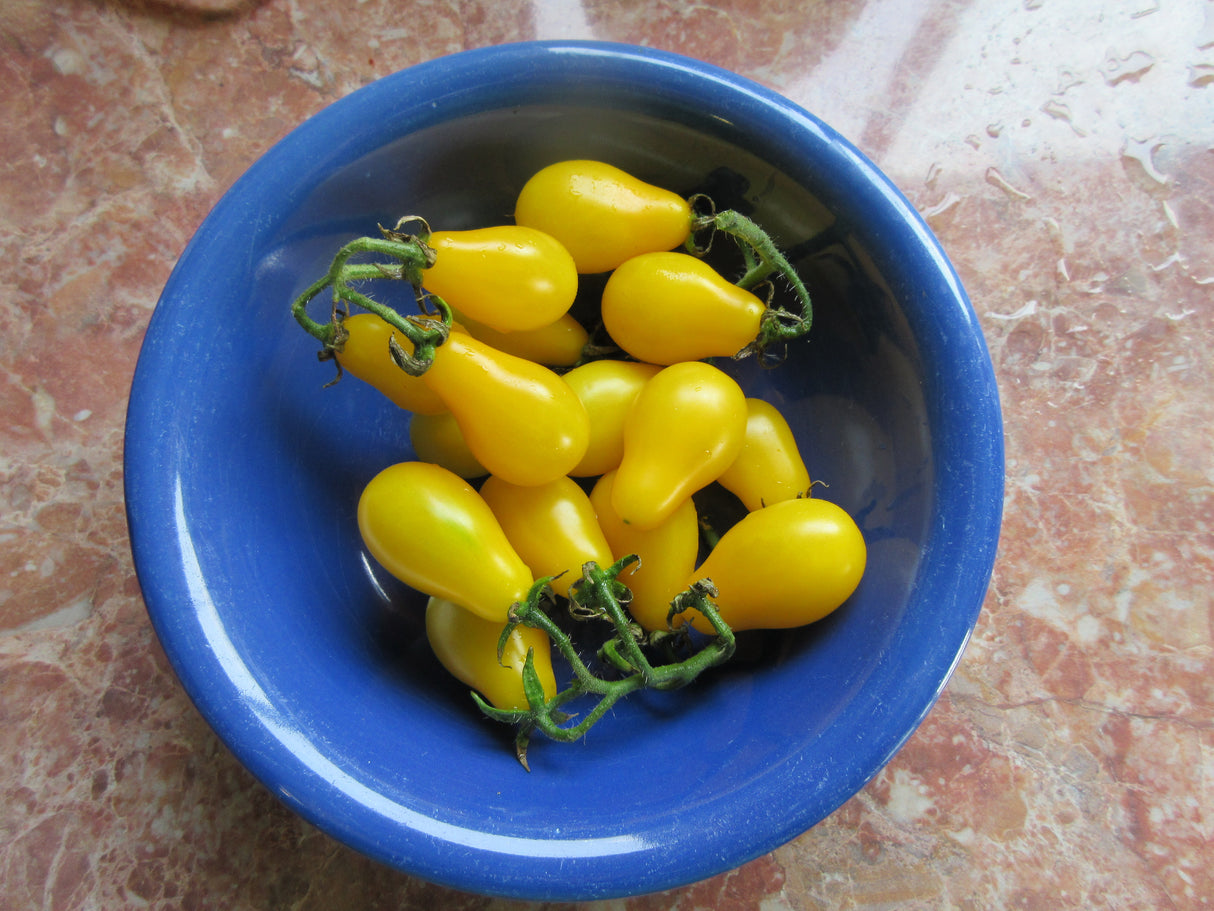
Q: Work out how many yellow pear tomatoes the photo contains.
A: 15